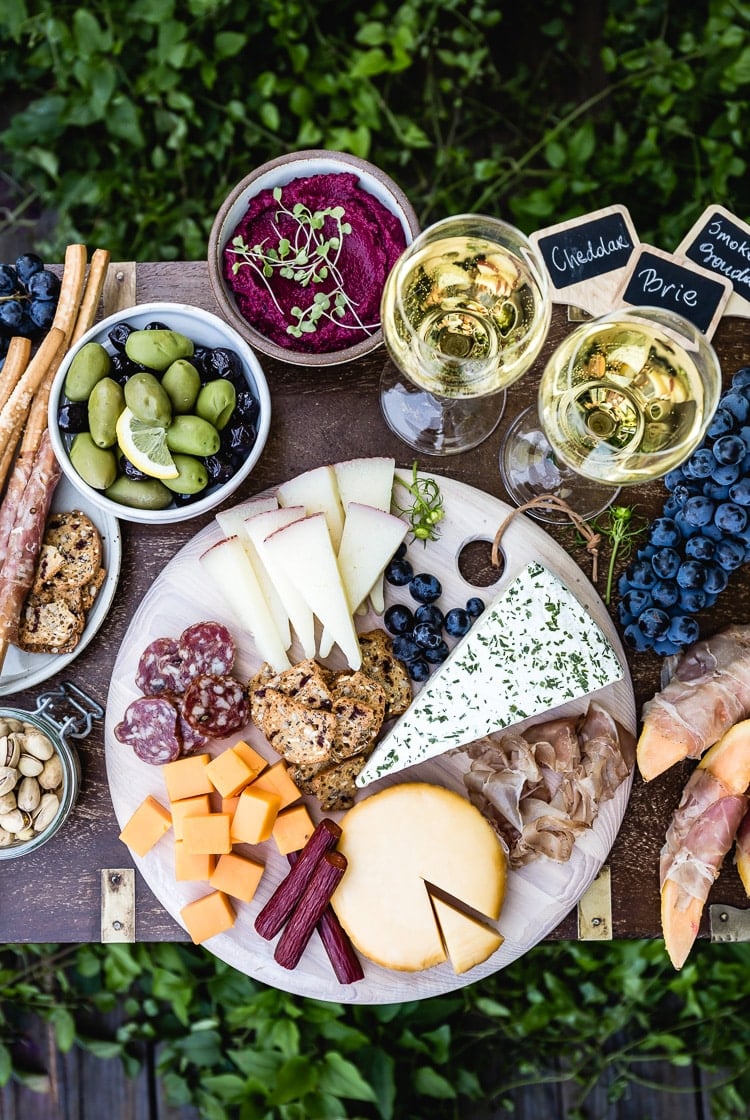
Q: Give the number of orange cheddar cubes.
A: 13